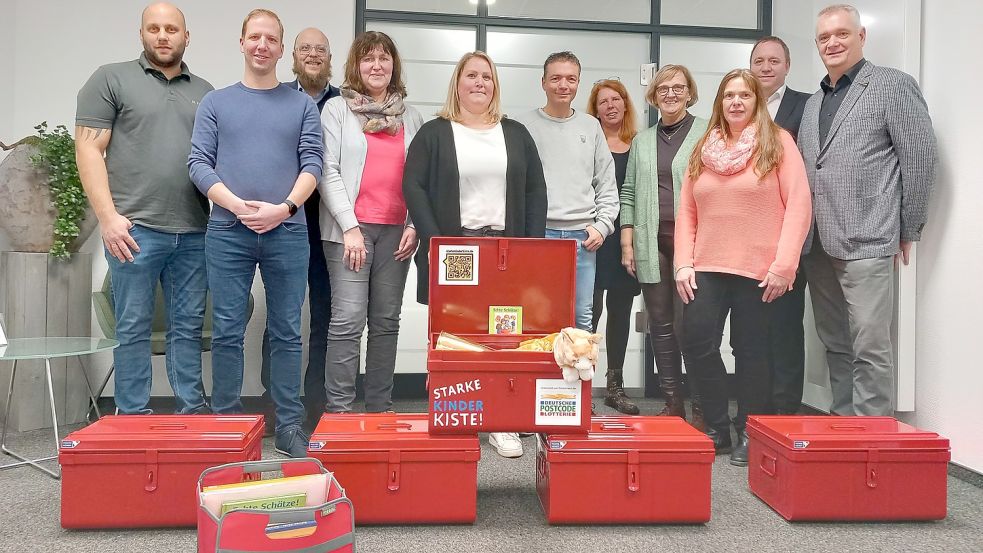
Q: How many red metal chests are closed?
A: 4